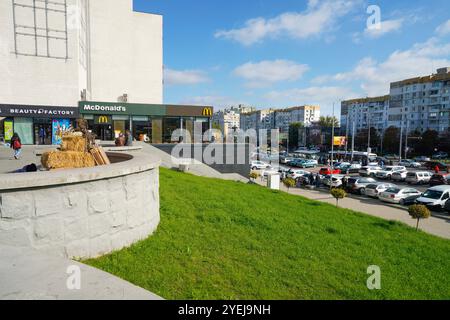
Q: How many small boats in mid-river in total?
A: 0